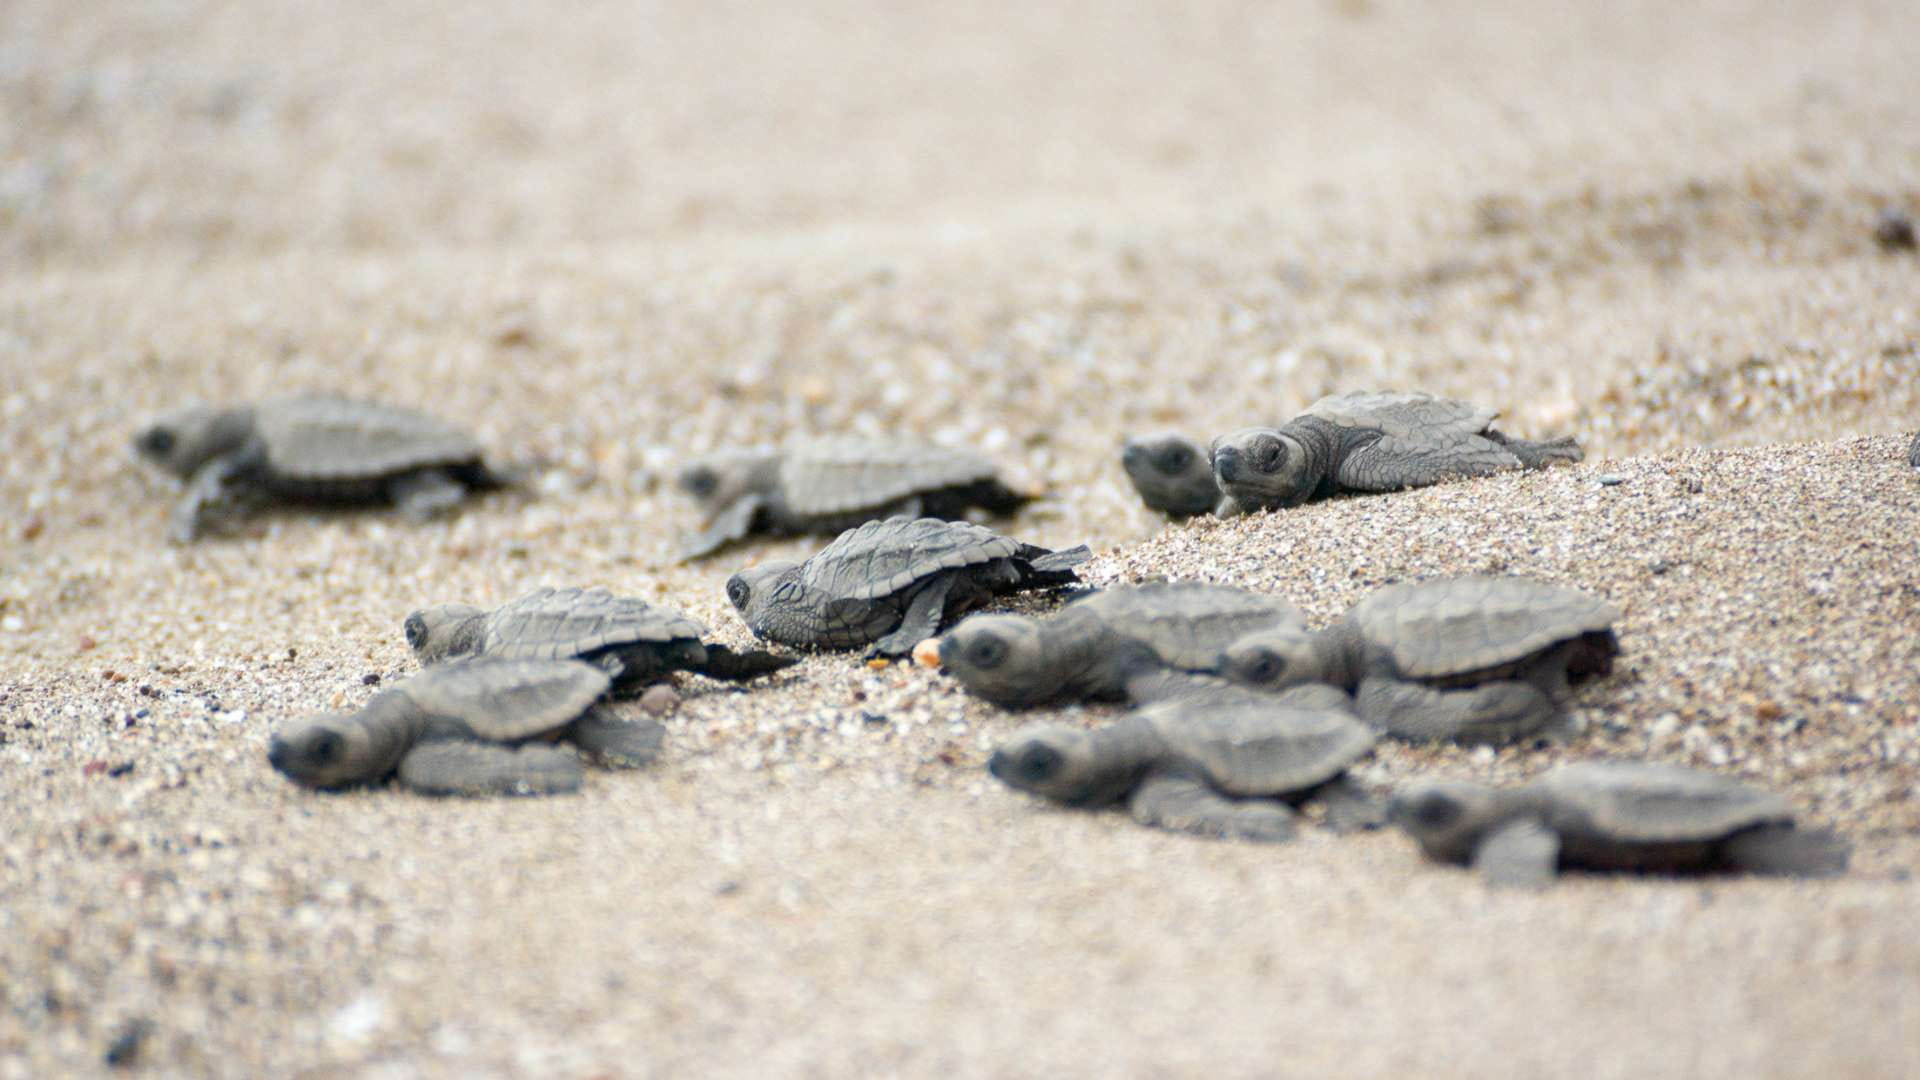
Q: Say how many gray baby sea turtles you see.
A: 11